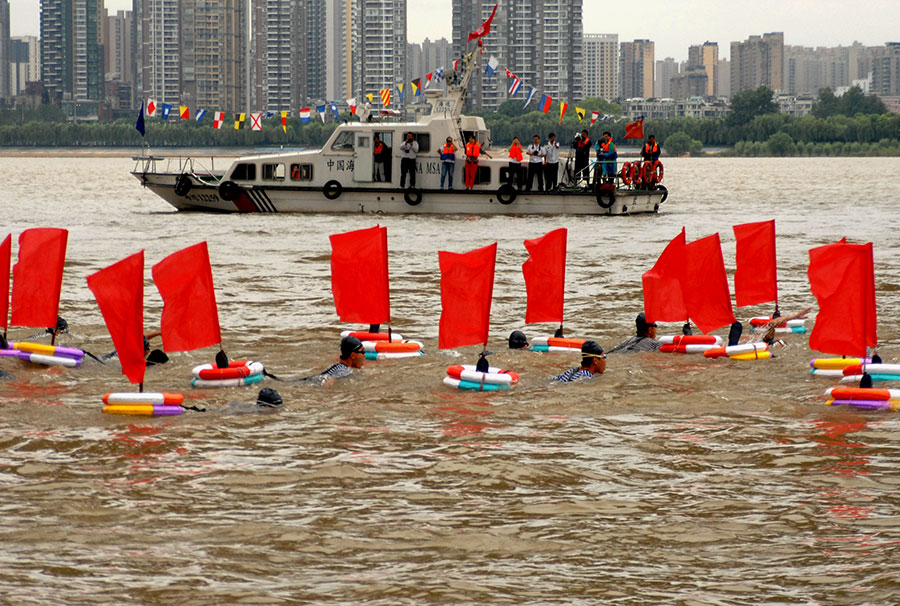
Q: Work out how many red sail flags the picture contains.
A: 11